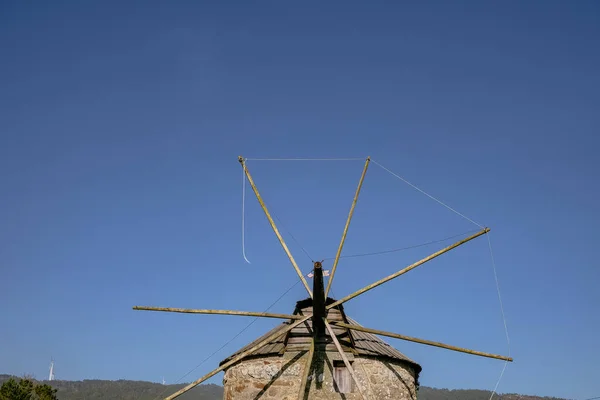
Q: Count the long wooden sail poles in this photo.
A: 8